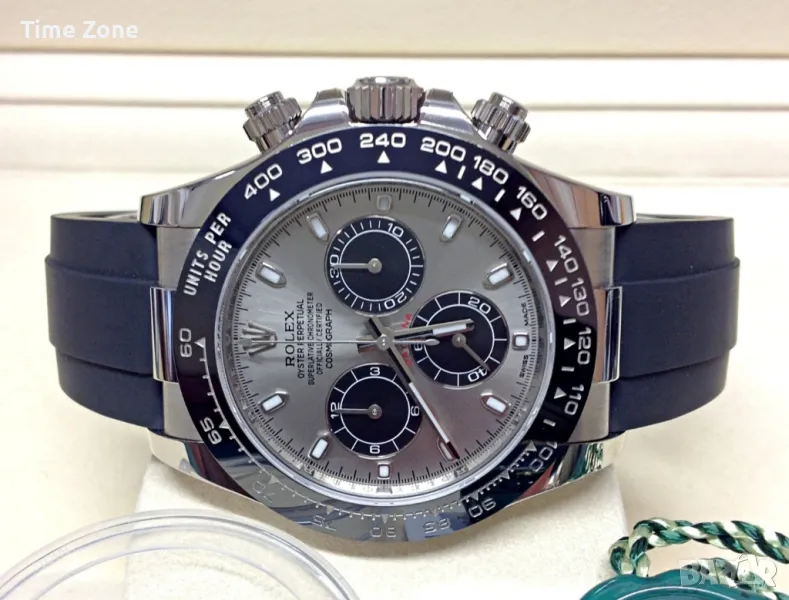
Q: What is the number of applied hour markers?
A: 11